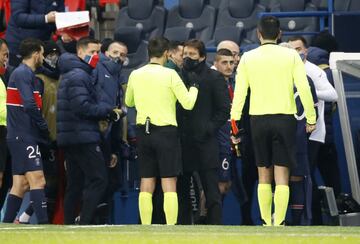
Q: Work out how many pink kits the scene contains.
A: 0